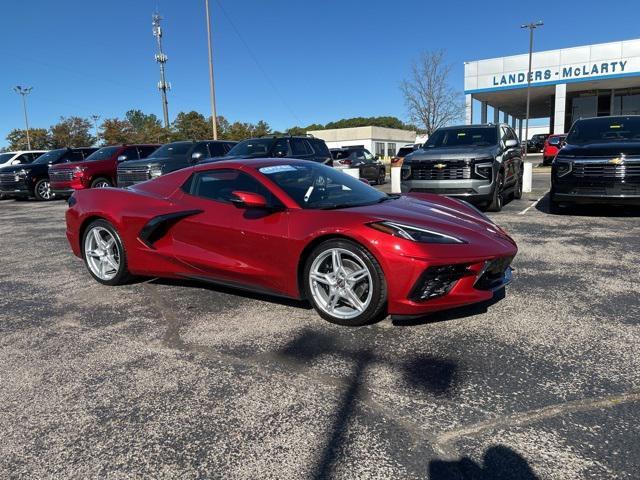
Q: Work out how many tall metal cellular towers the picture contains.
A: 1